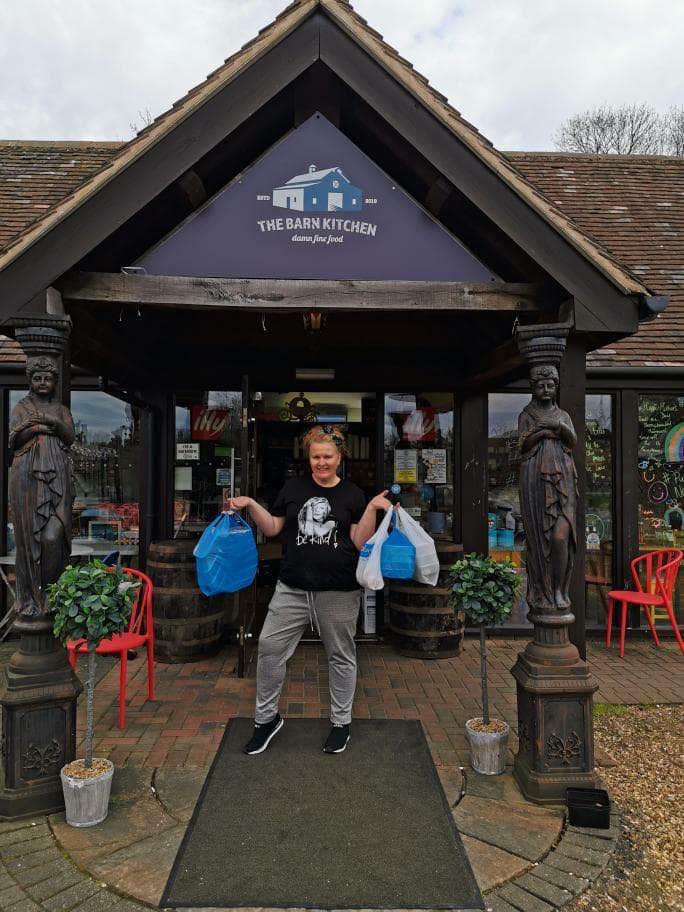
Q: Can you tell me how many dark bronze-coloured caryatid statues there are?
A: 2